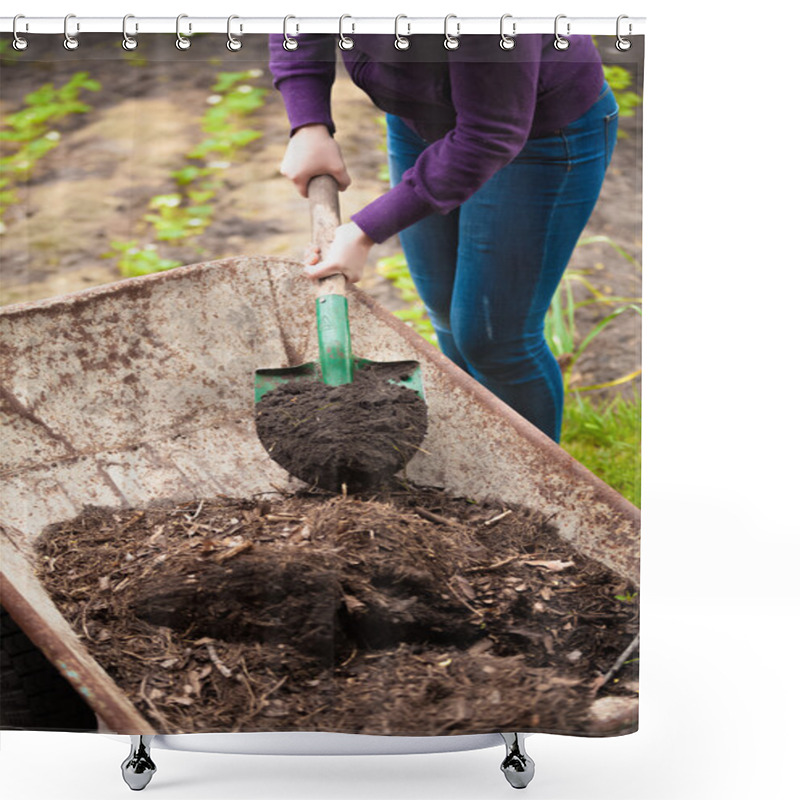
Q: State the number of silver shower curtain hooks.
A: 12